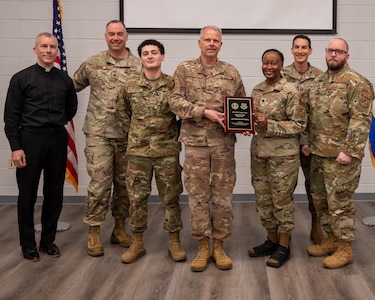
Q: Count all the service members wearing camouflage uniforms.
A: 6